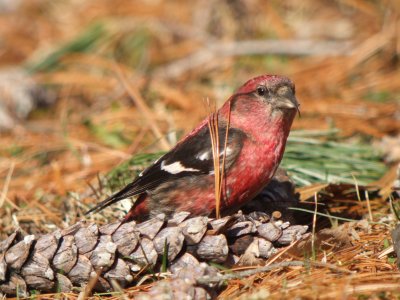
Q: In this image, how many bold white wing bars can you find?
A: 2